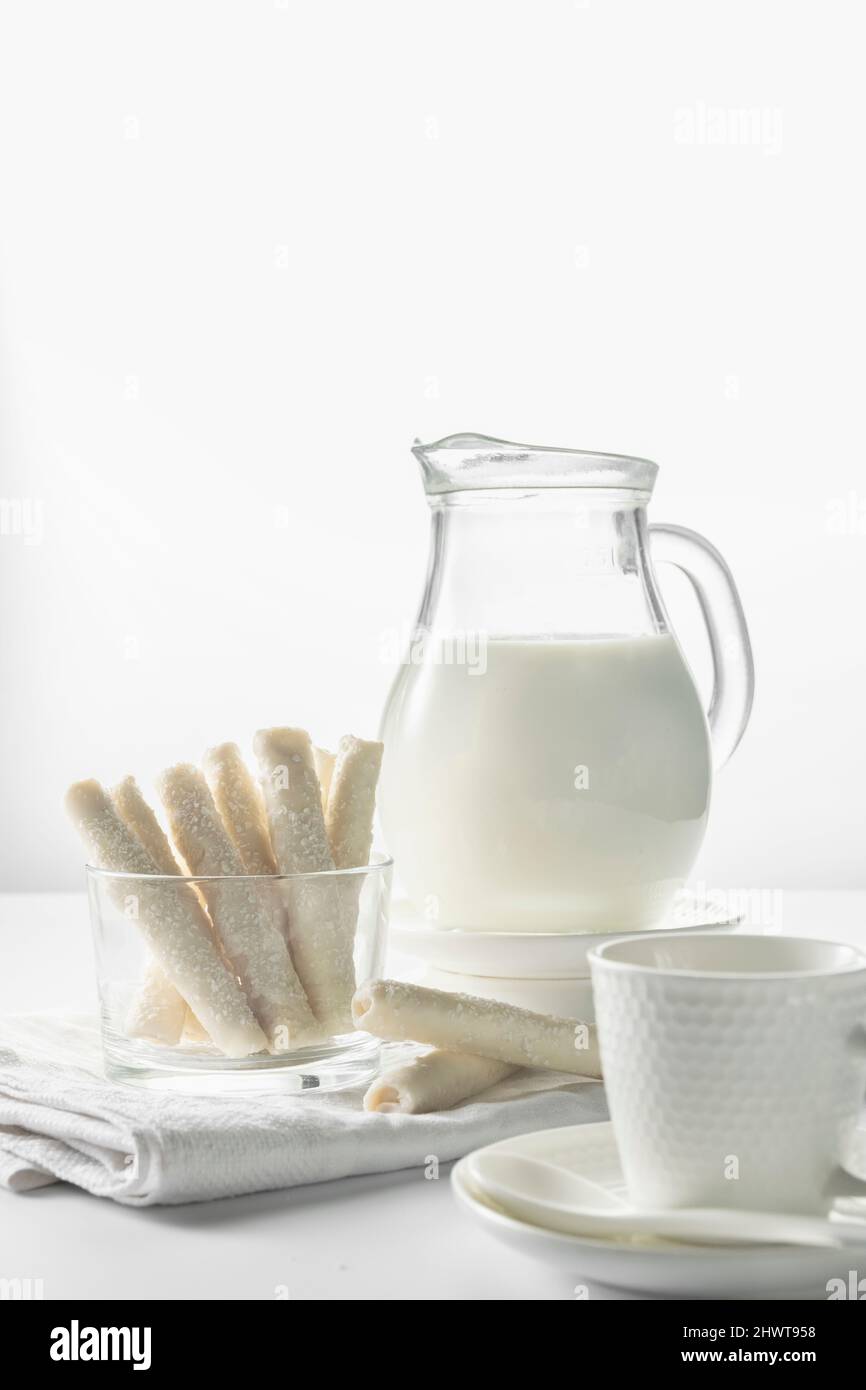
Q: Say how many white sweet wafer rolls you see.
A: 9